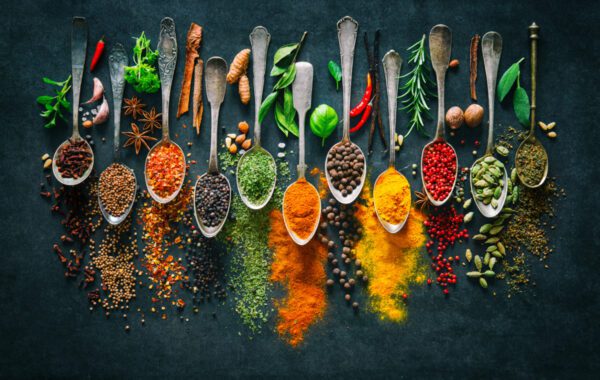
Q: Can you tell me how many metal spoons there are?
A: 11